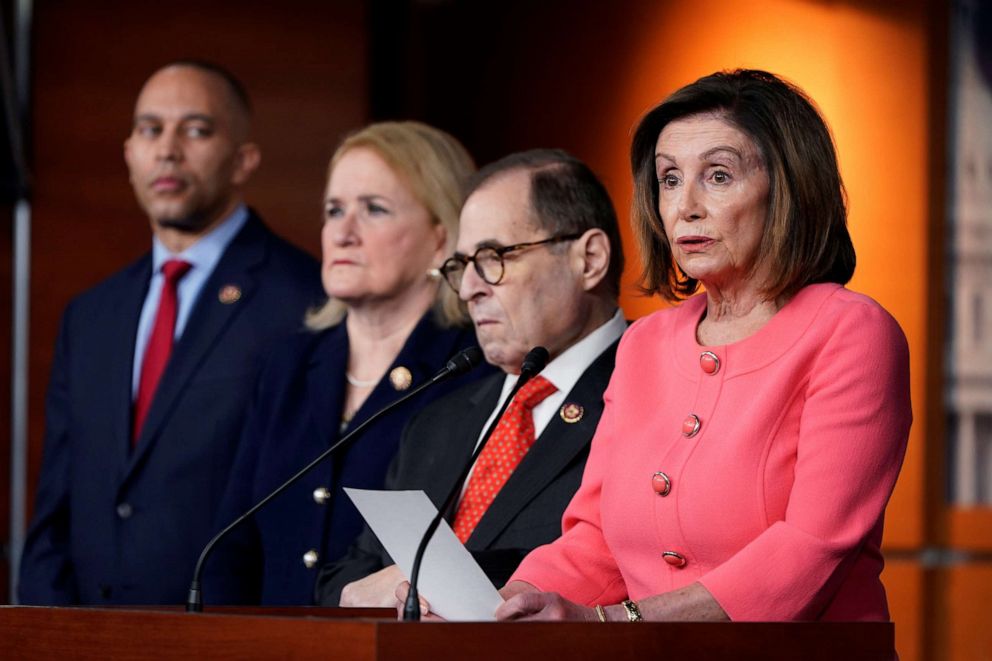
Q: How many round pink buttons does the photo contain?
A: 4